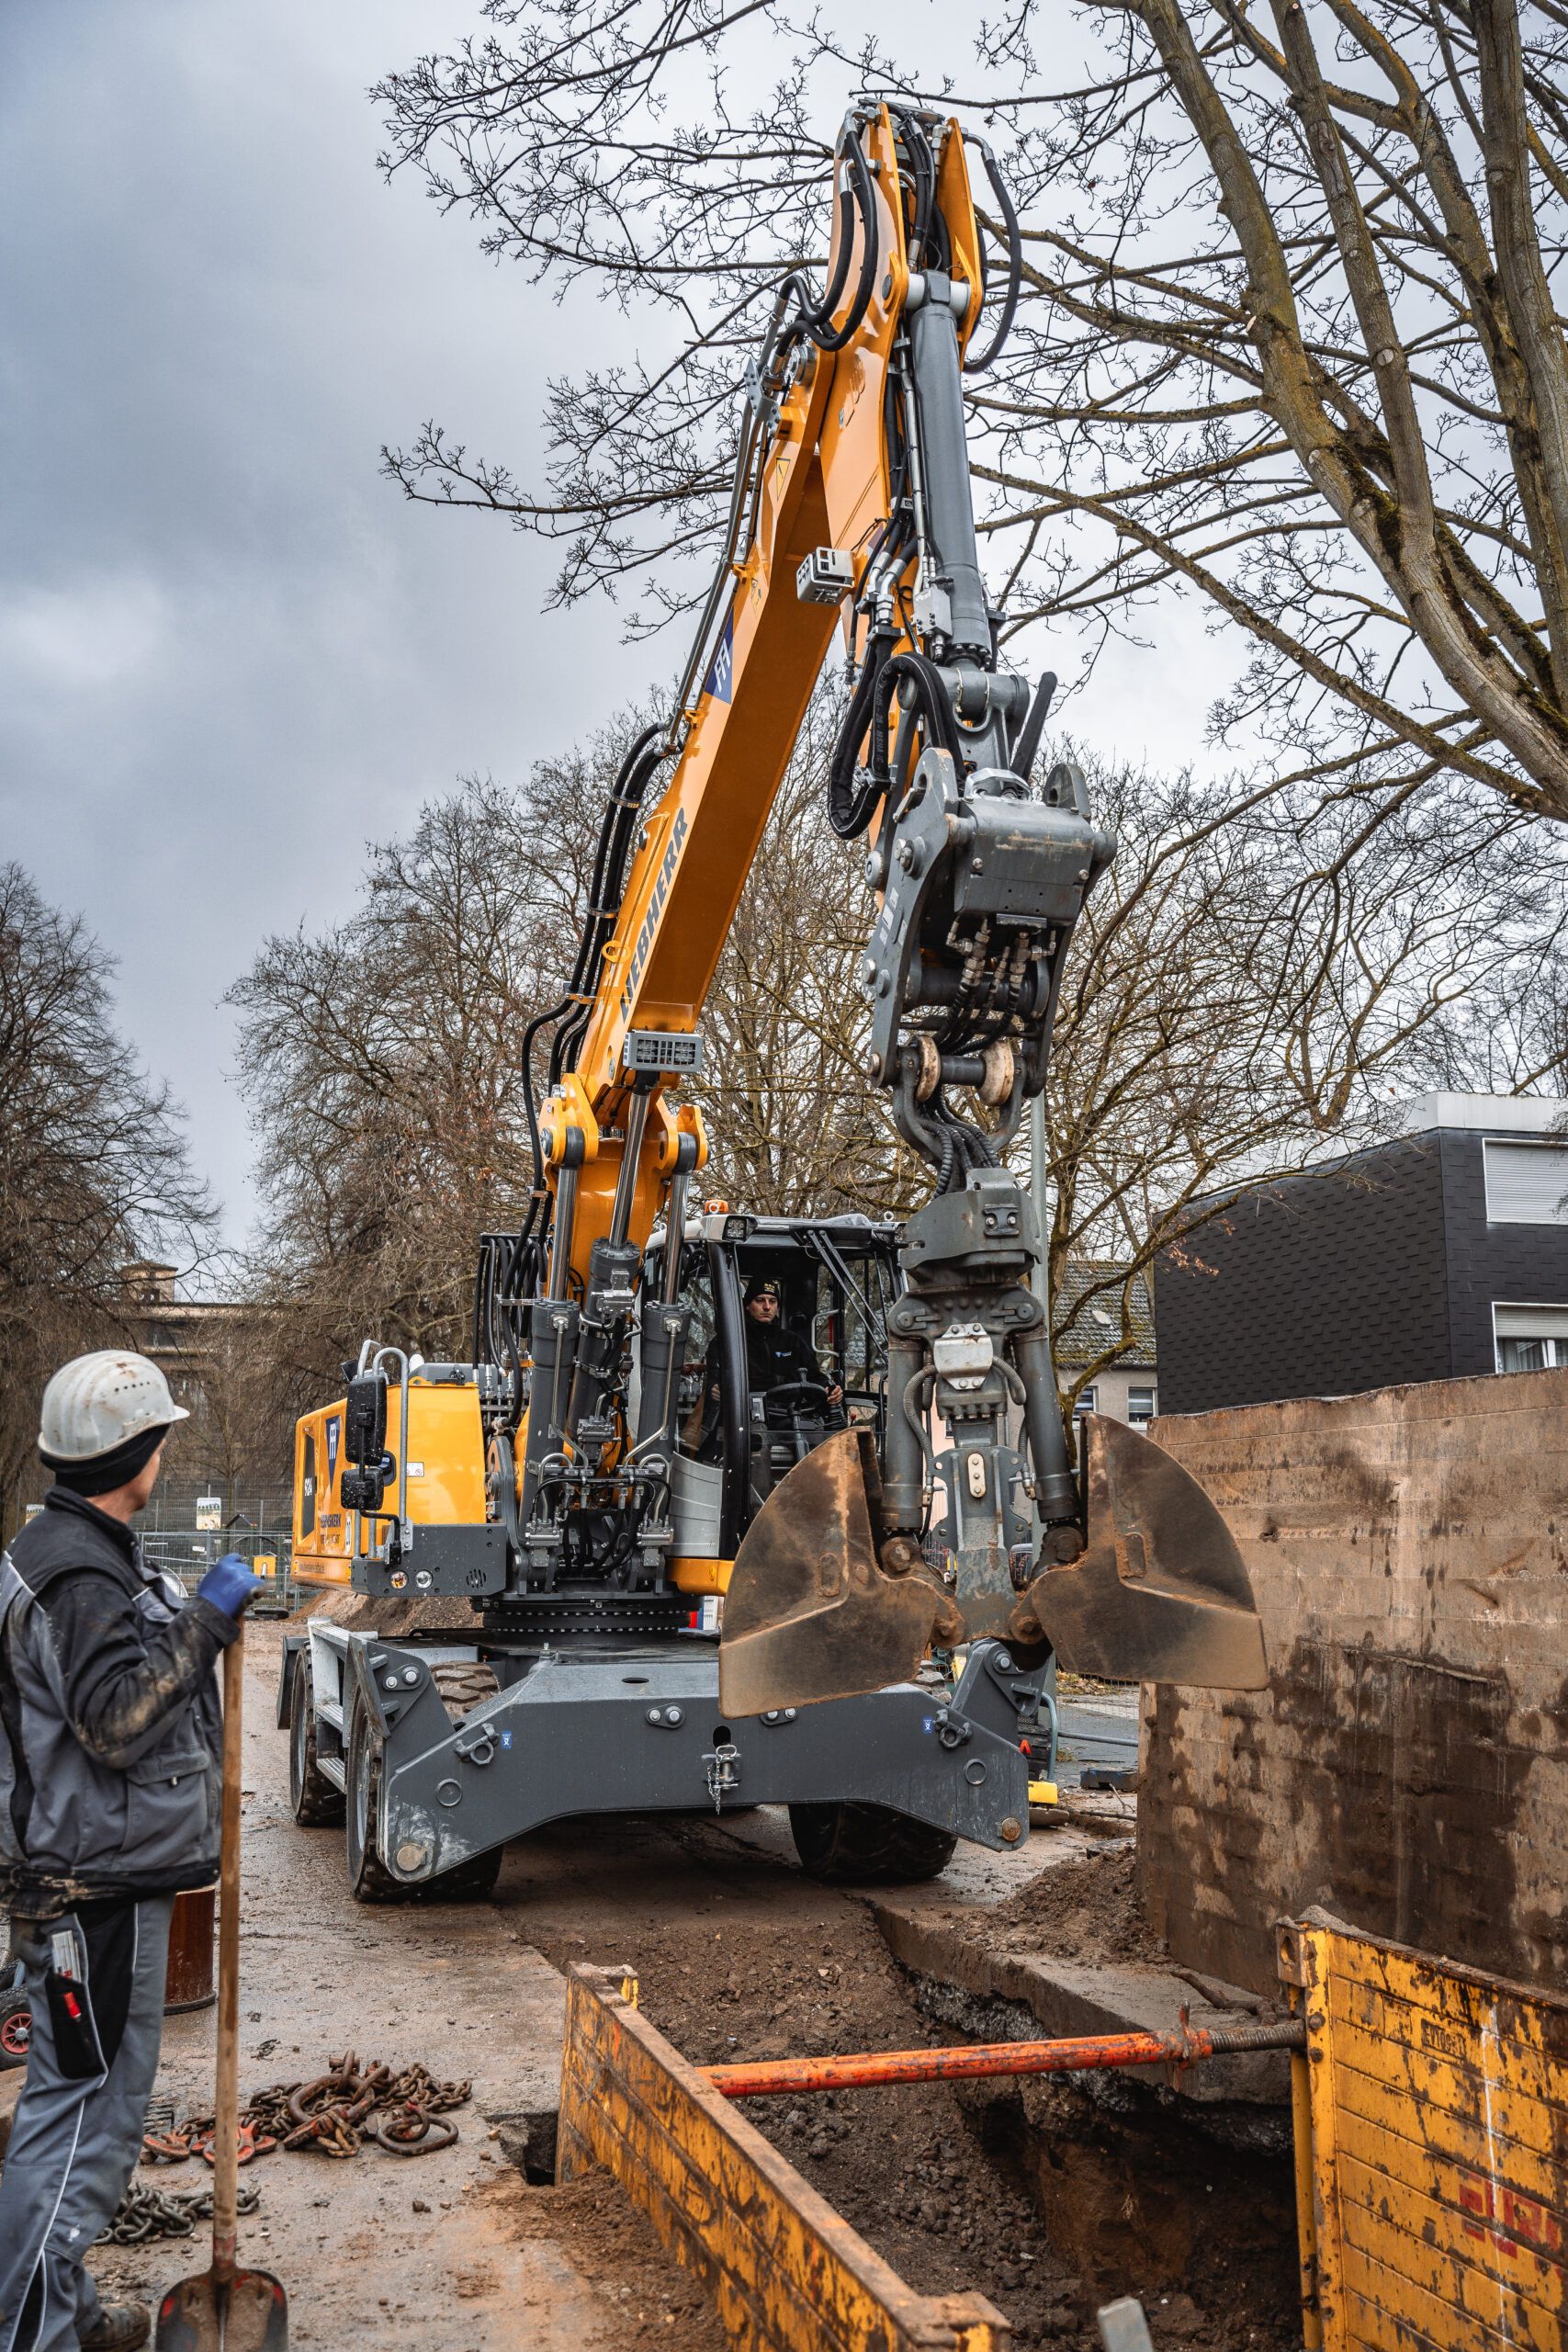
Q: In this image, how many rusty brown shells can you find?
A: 2